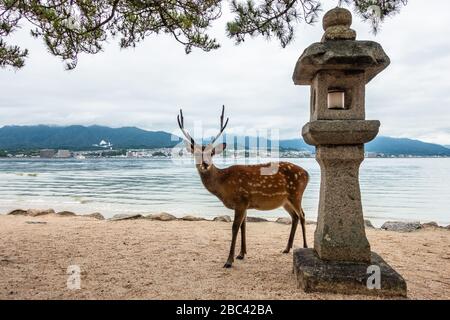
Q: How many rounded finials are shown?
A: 1